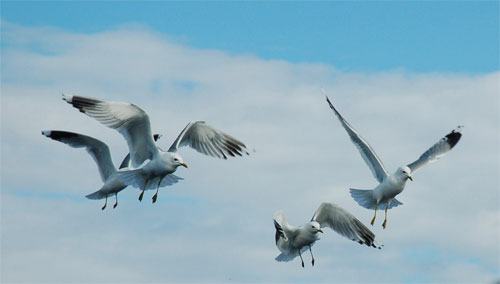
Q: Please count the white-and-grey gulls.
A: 4